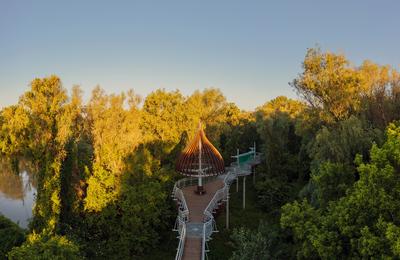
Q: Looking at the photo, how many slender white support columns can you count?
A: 4